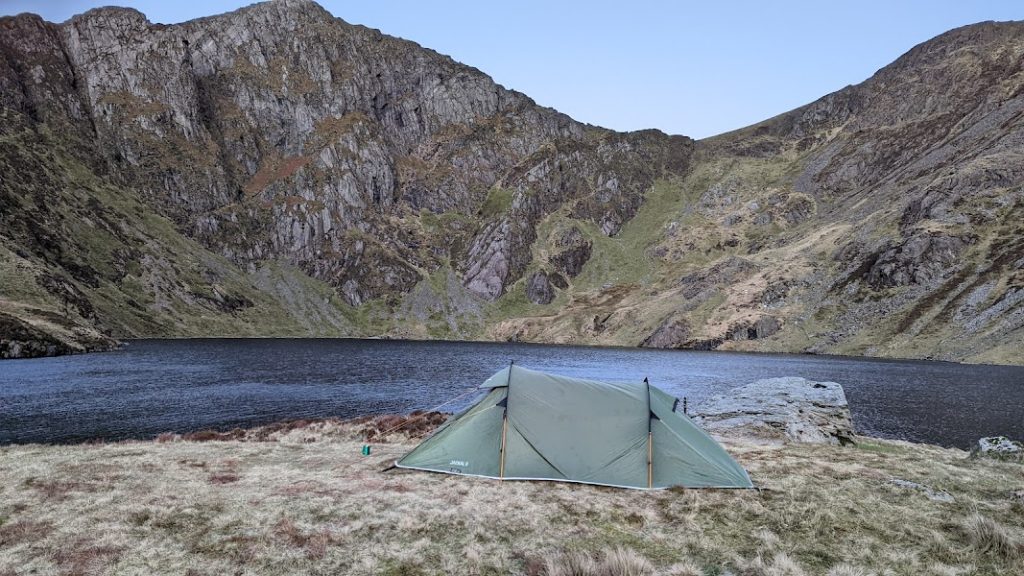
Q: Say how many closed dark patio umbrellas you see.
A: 0